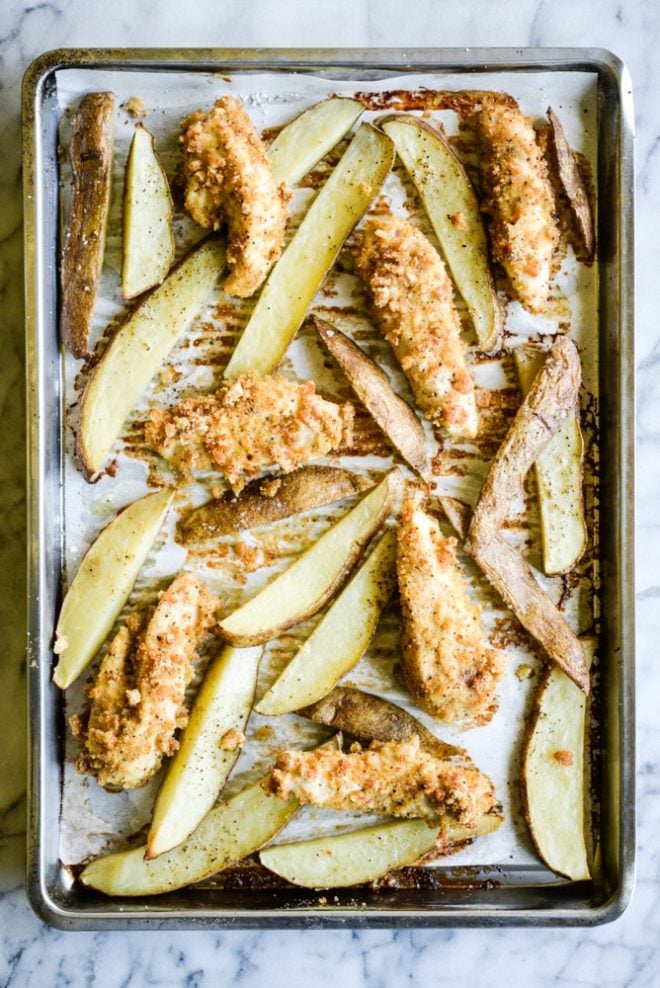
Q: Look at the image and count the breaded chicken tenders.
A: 7